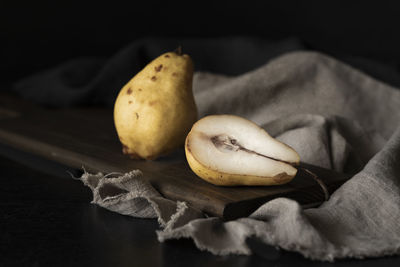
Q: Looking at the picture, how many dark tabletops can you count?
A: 1